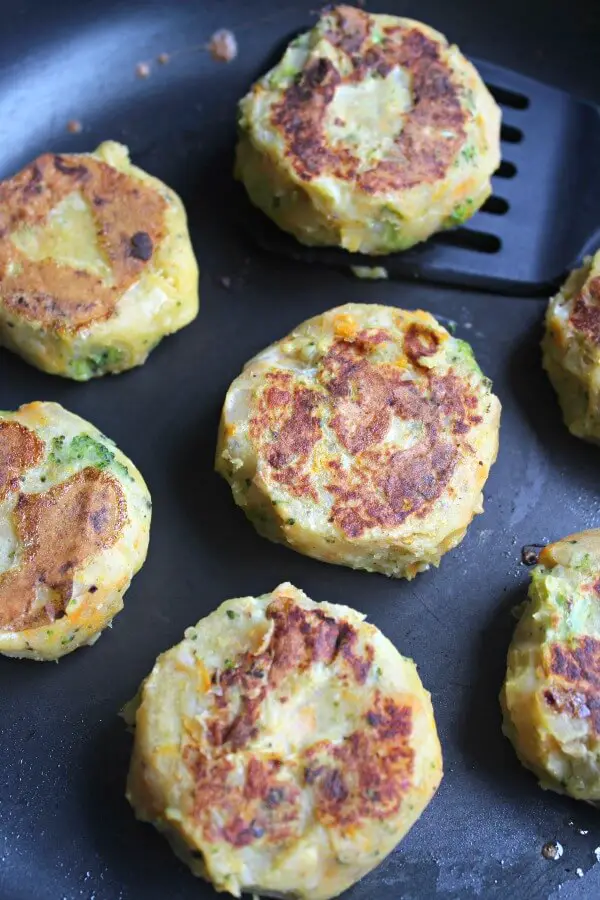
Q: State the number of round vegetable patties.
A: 7